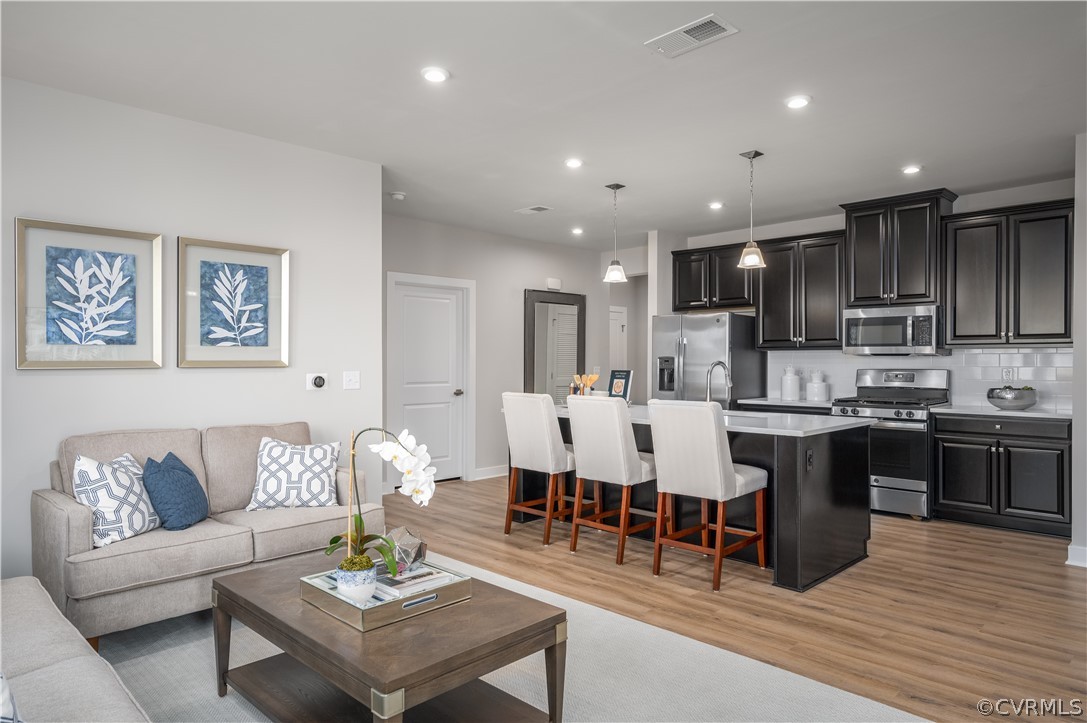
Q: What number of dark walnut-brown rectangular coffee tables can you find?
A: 1